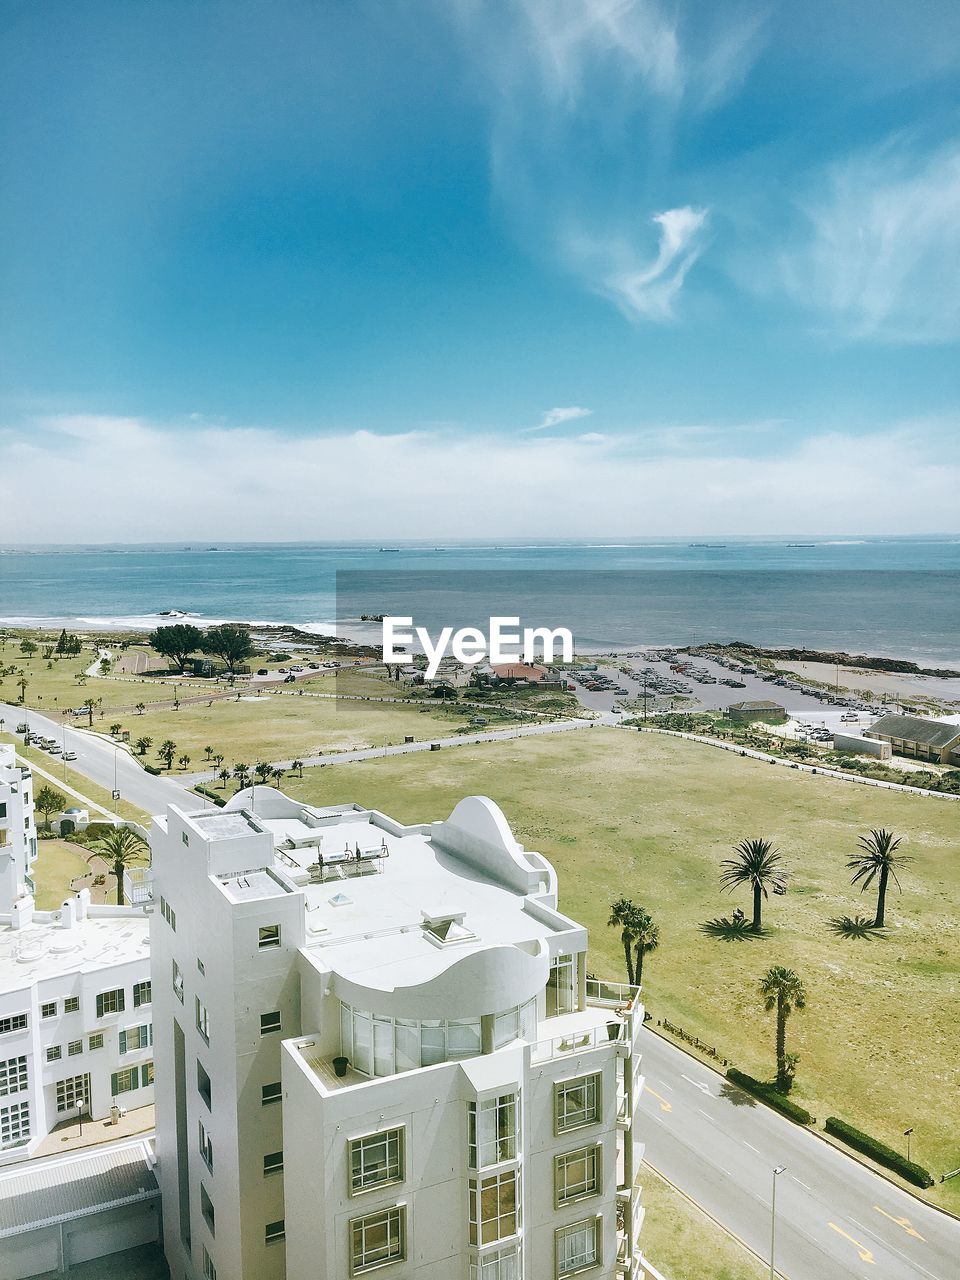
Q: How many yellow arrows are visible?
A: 3